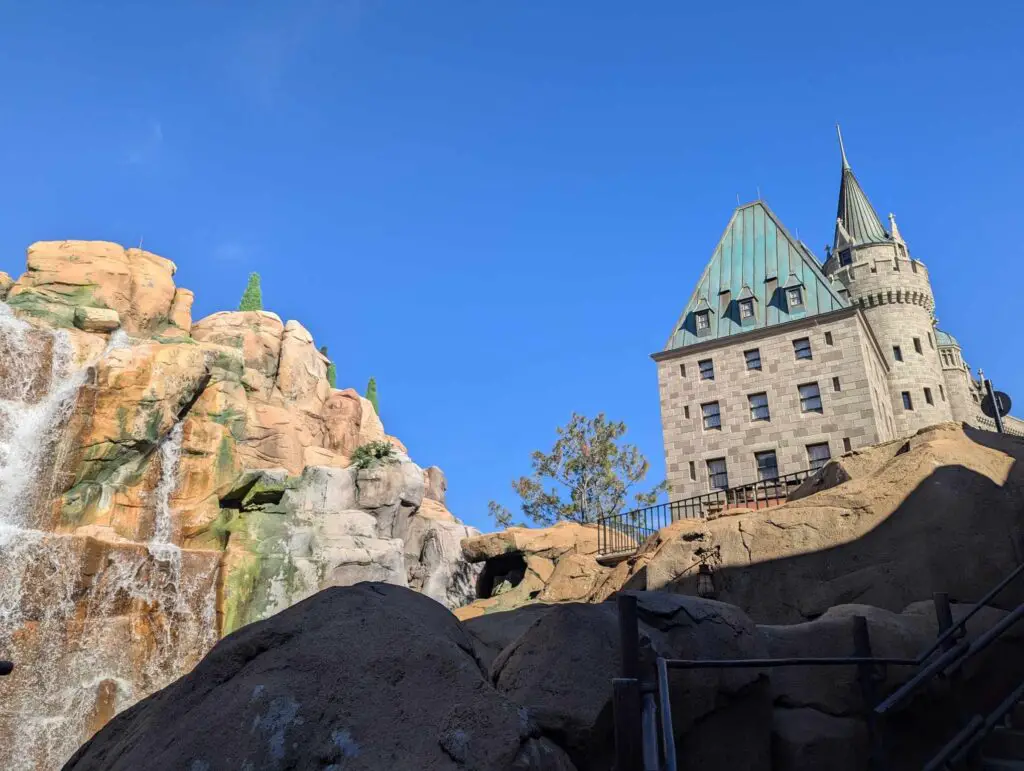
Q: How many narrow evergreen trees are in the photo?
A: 3